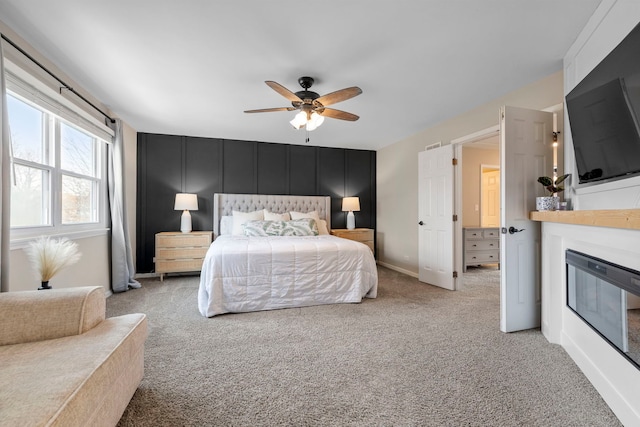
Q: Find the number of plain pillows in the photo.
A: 5